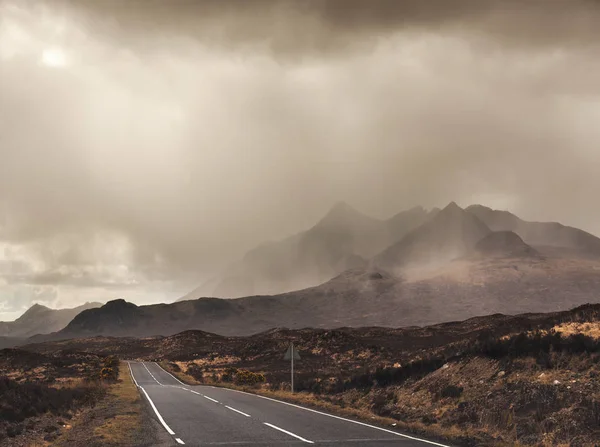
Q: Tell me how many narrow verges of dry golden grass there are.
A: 2